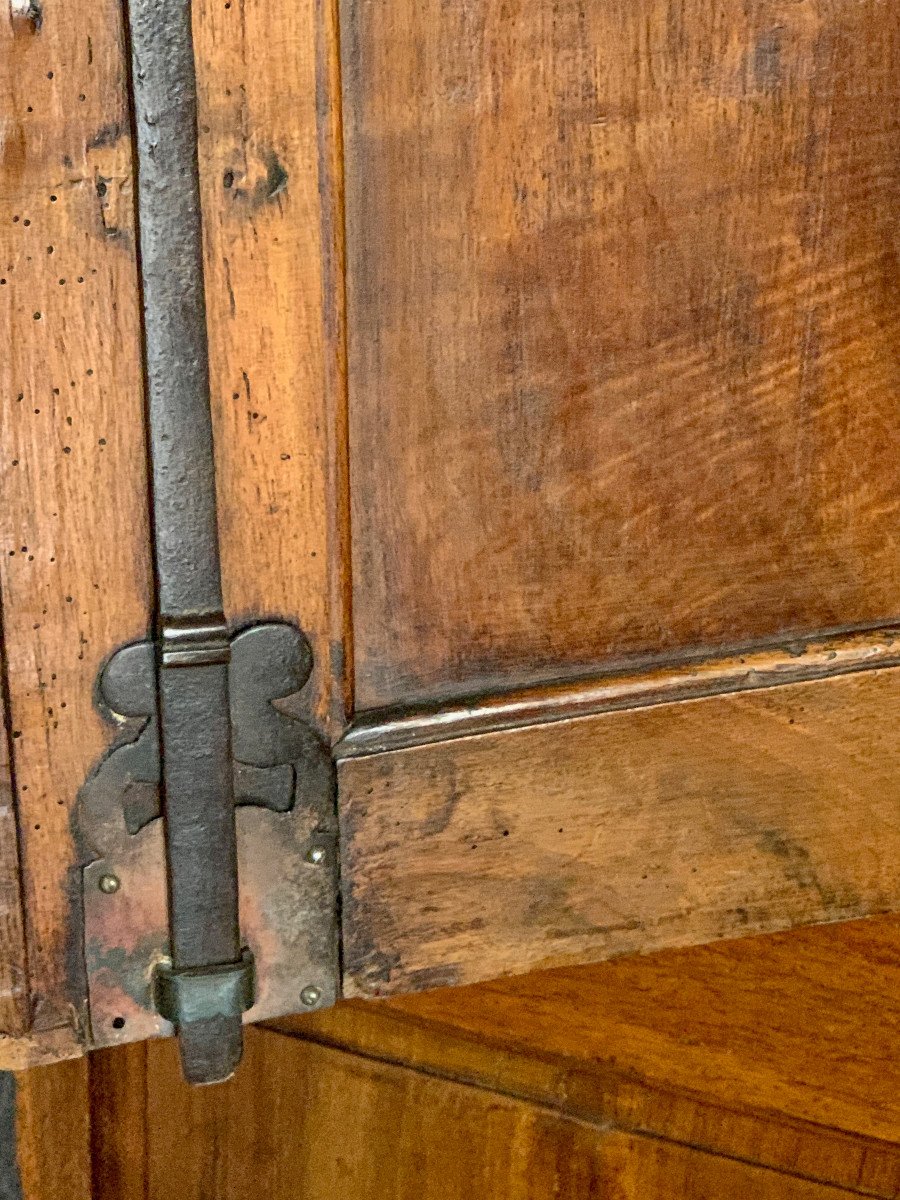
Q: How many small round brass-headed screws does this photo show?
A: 3